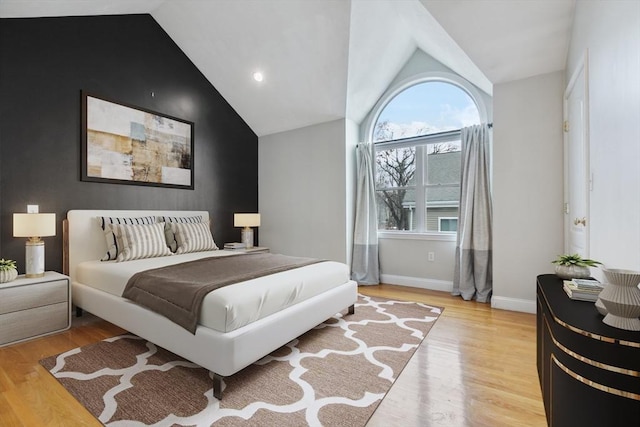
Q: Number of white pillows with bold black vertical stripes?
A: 2